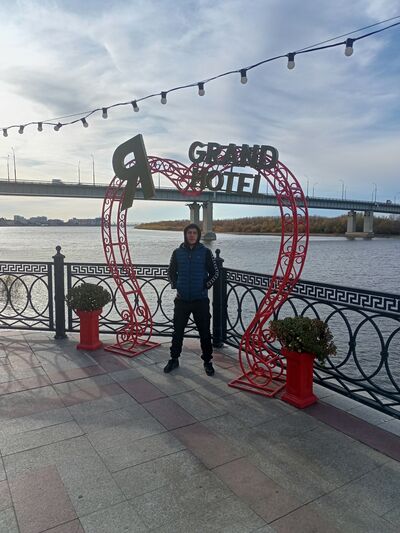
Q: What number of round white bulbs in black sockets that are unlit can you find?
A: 12